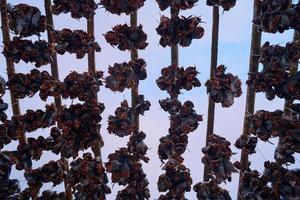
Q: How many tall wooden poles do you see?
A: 8